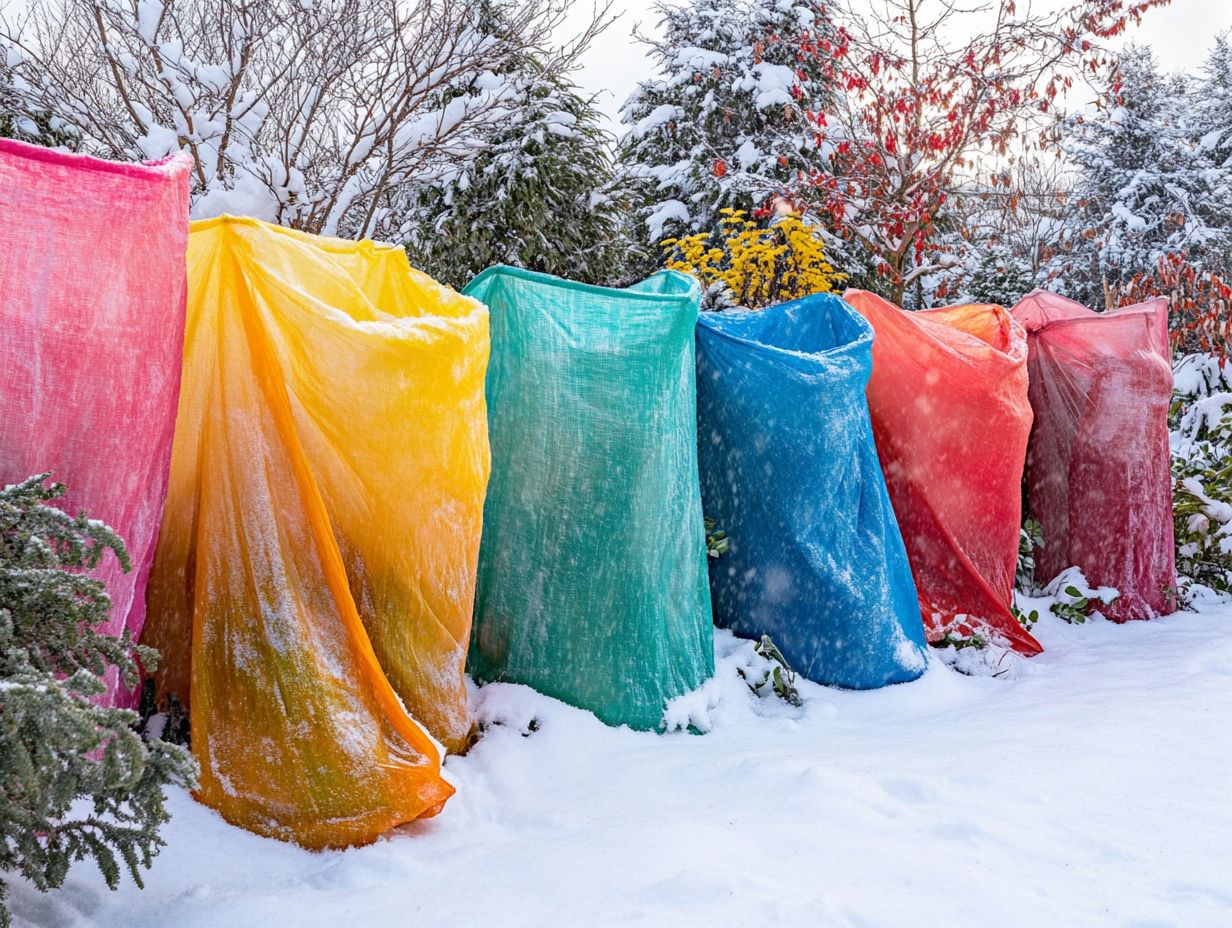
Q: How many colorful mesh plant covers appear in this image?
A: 6